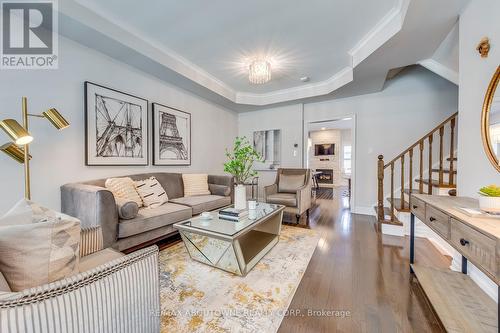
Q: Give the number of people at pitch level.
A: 0